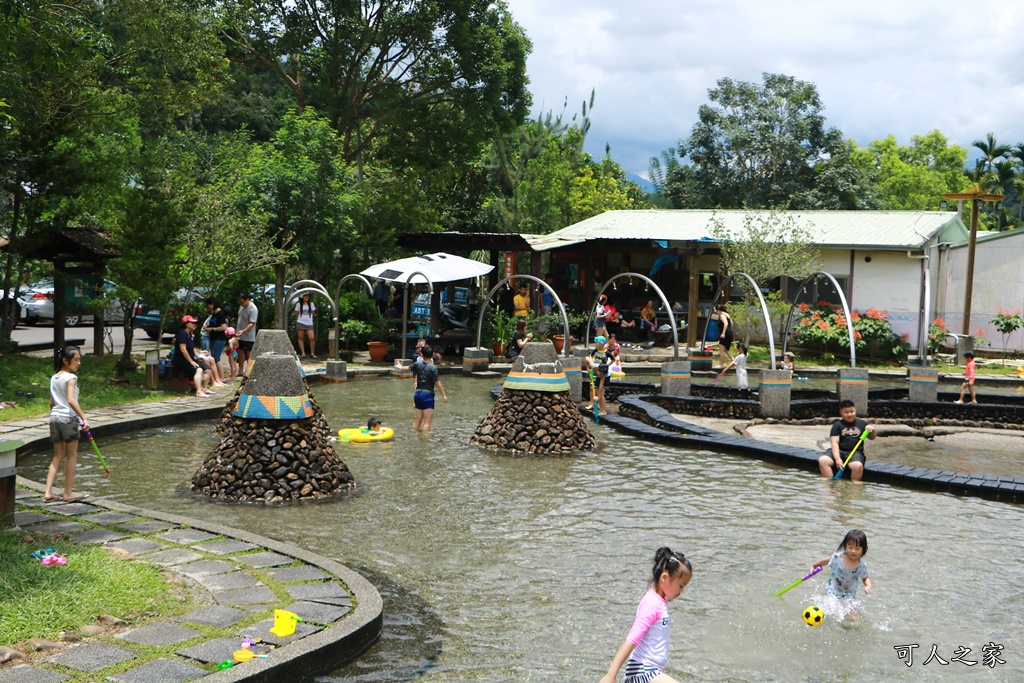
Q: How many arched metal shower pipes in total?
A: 9